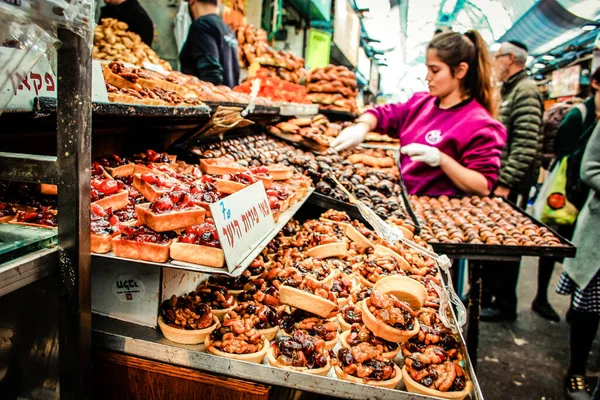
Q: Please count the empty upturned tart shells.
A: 1